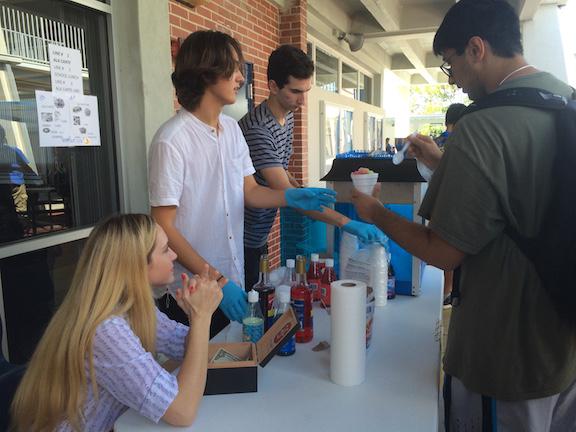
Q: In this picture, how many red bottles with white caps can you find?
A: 2